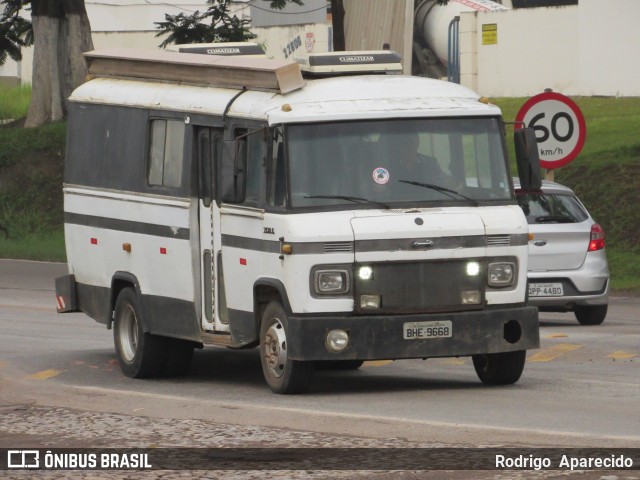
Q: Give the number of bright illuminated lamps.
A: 2